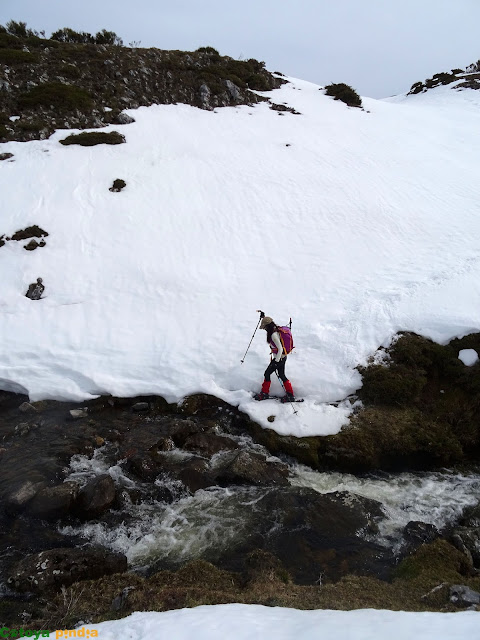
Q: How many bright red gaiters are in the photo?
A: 2